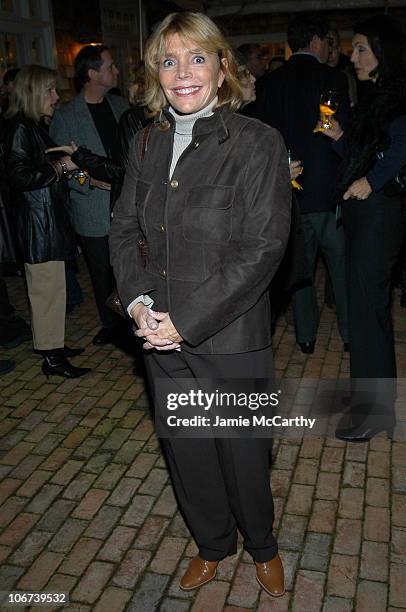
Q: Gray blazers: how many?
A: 1